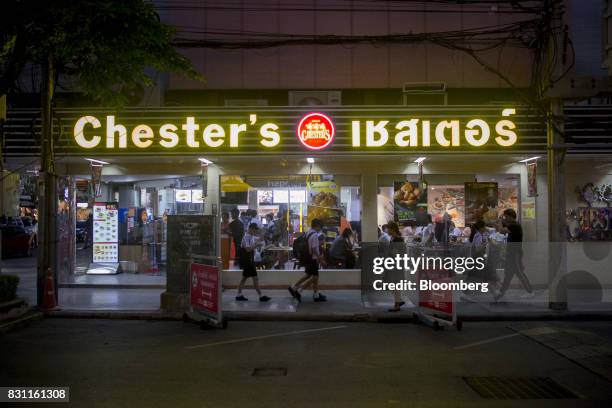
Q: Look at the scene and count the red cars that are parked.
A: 1